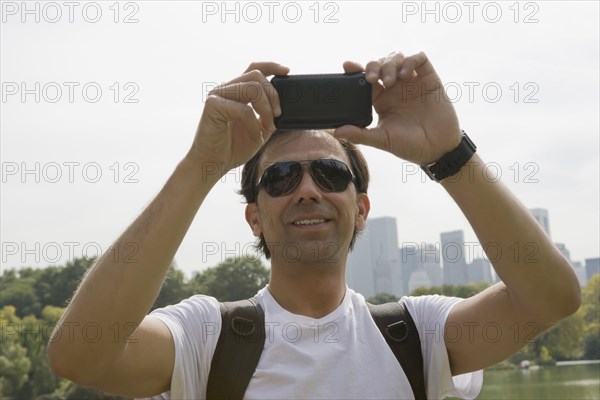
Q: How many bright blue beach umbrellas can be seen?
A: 0